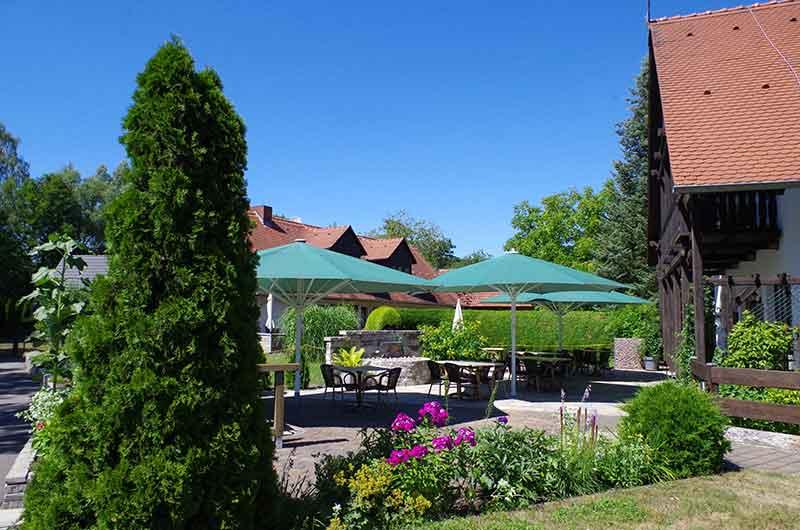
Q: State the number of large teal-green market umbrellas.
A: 3